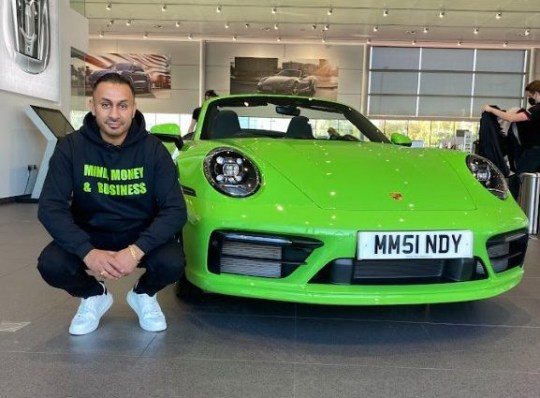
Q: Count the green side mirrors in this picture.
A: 2